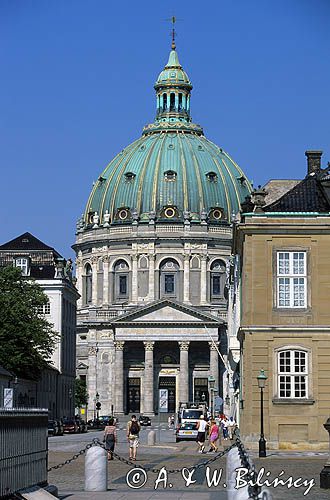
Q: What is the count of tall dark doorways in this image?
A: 3